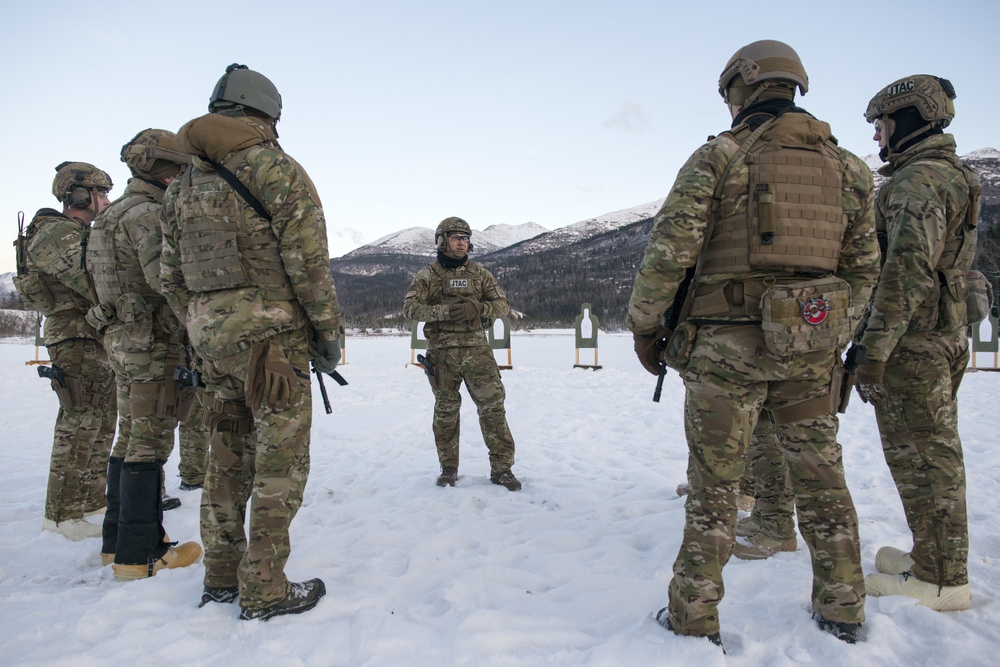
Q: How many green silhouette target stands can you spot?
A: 6